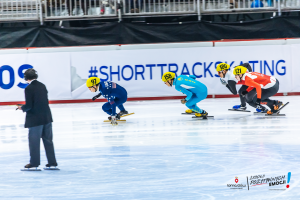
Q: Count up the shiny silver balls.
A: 0